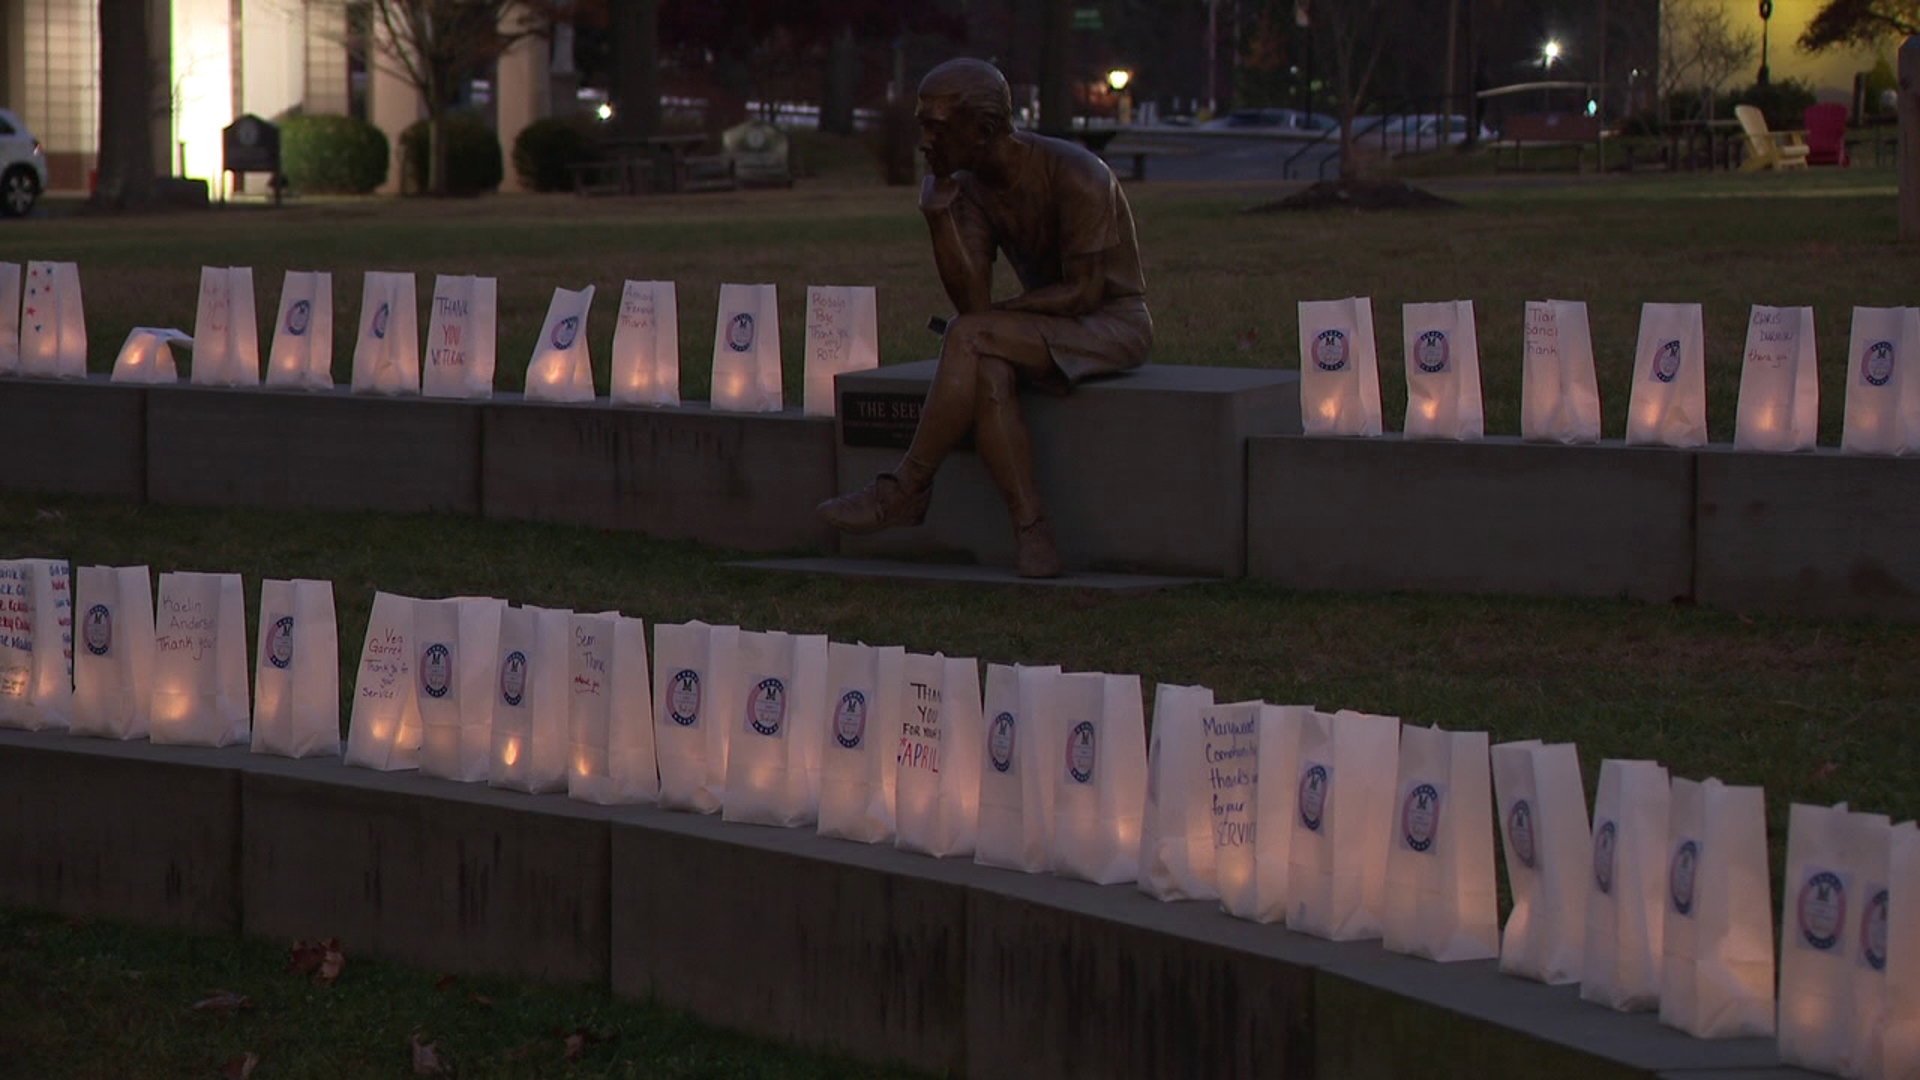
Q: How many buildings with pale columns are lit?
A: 1